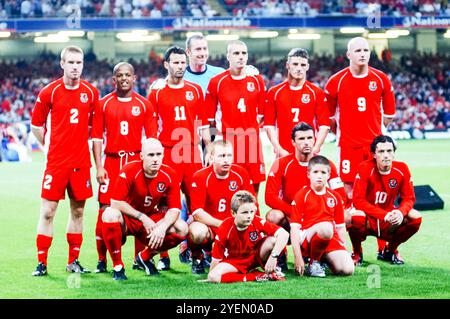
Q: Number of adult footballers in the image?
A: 11